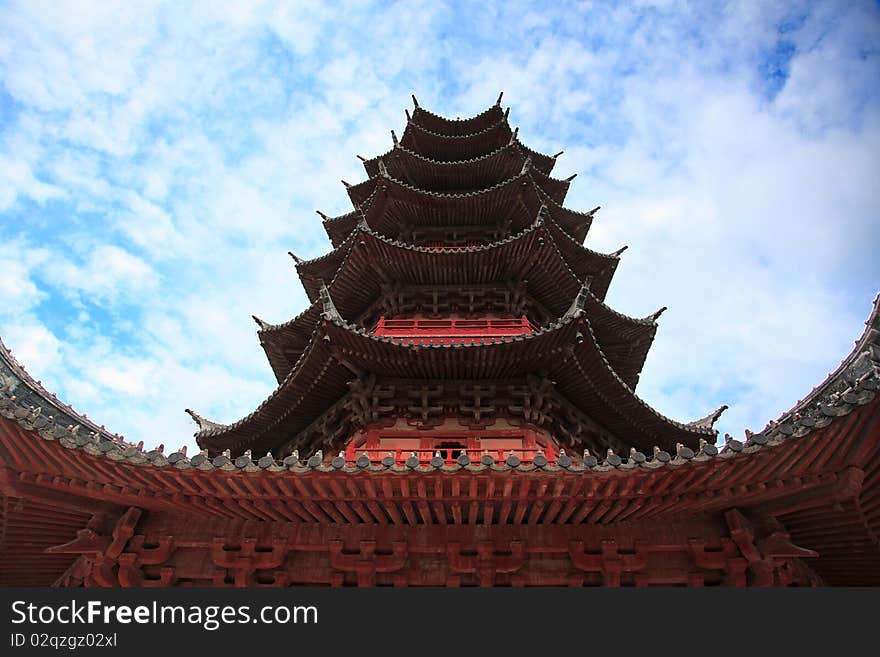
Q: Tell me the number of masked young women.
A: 0